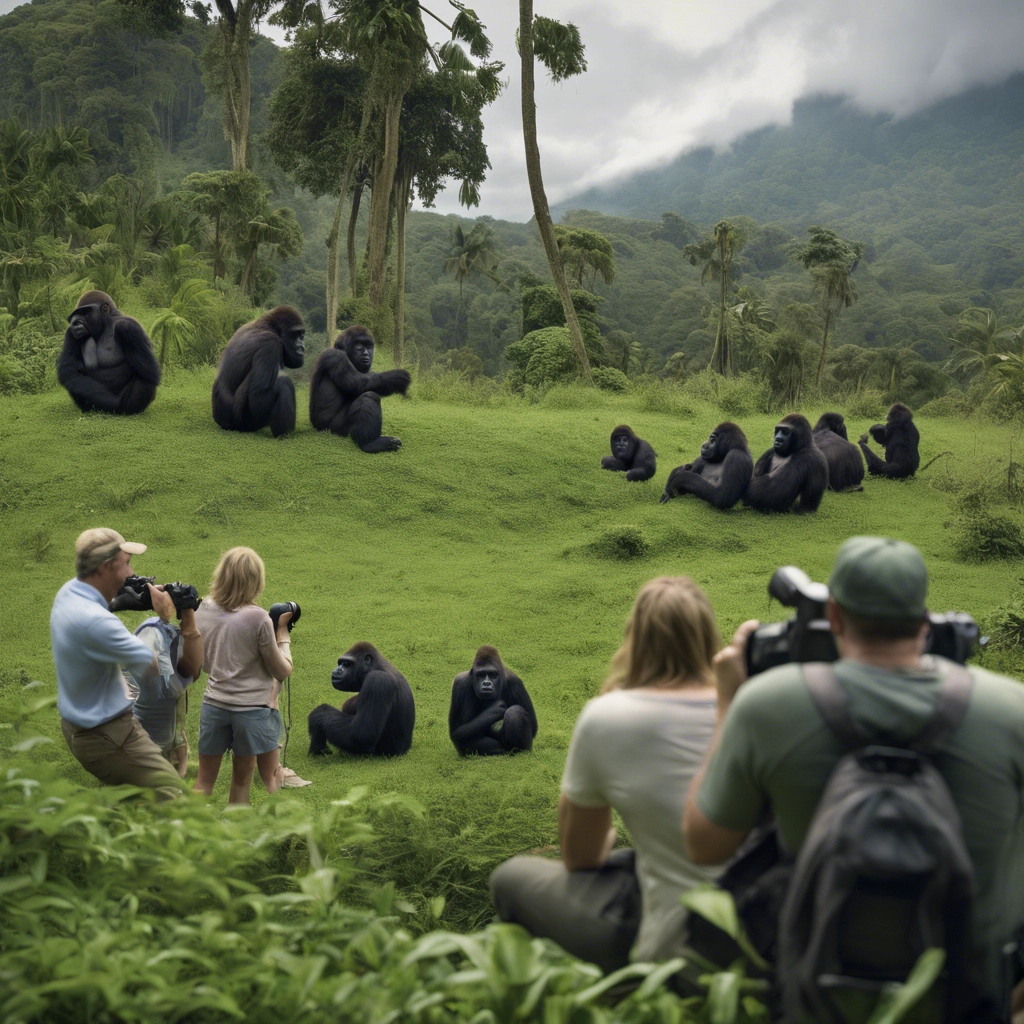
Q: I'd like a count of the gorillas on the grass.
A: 10